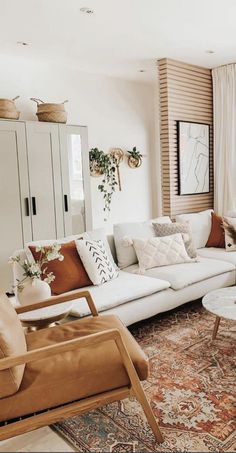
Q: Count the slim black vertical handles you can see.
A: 3